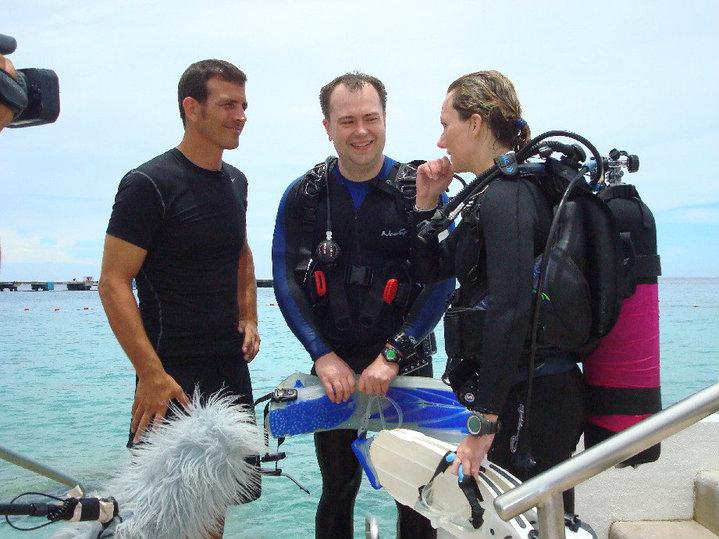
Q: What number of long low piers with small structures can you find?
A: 1